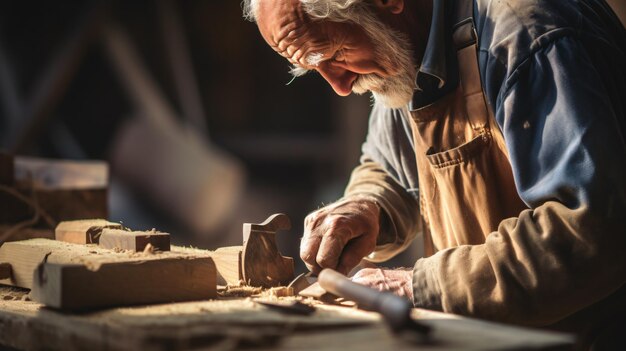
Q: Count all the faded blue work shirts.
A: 1